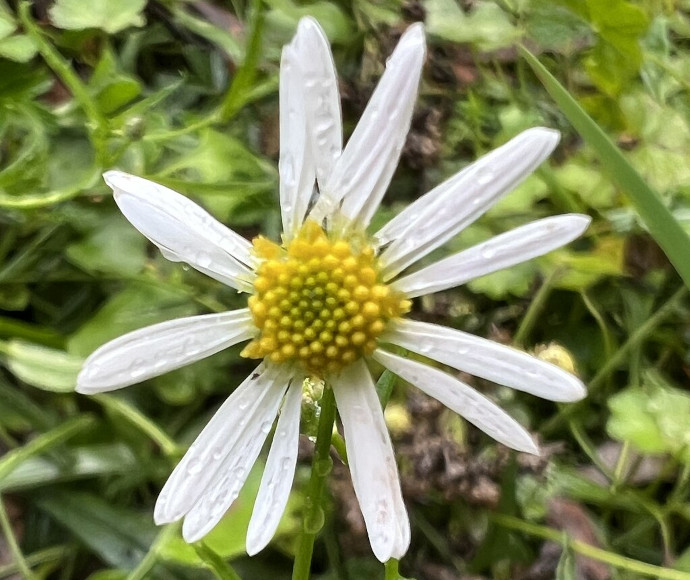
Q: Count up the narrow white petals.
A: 13